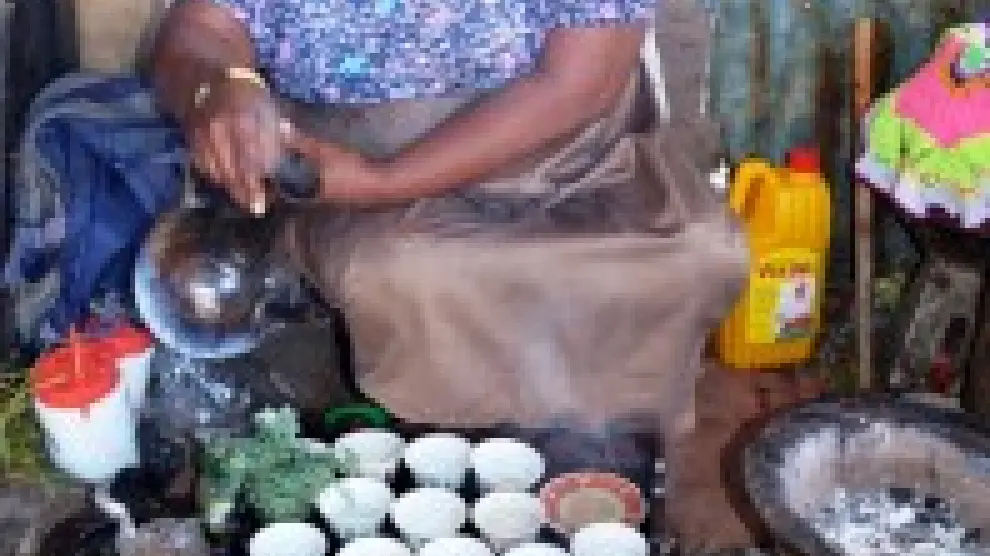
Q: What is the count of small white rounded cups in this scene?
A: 11